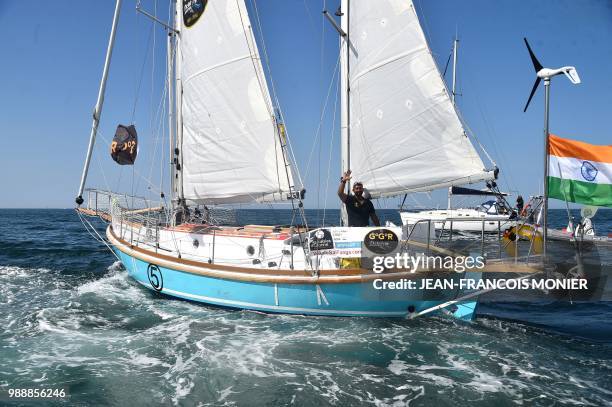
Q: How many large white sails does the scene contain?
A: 2